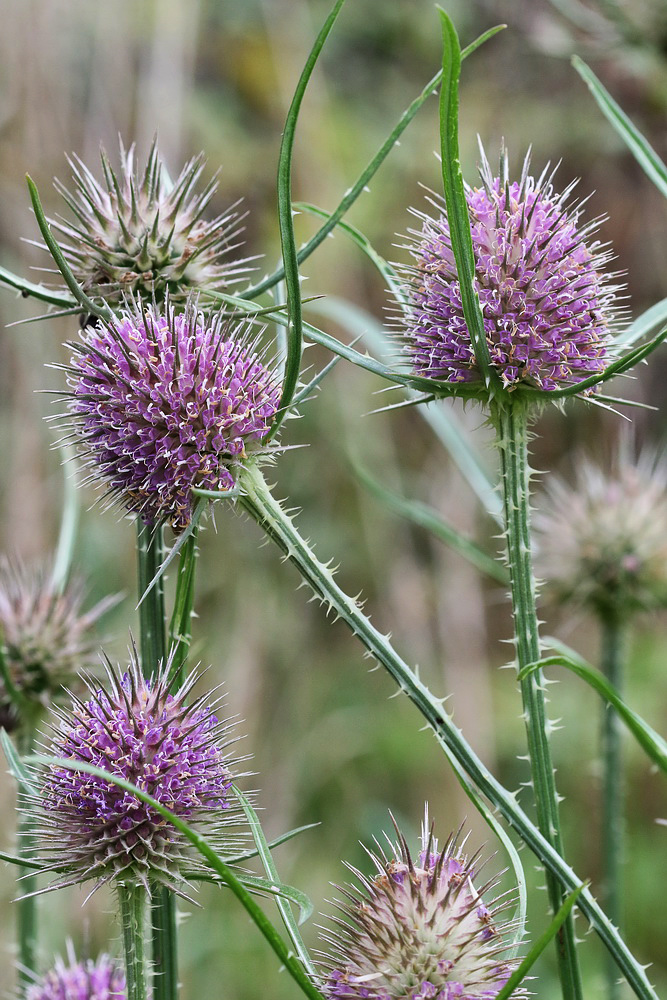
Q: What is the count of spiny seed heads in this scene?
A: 8